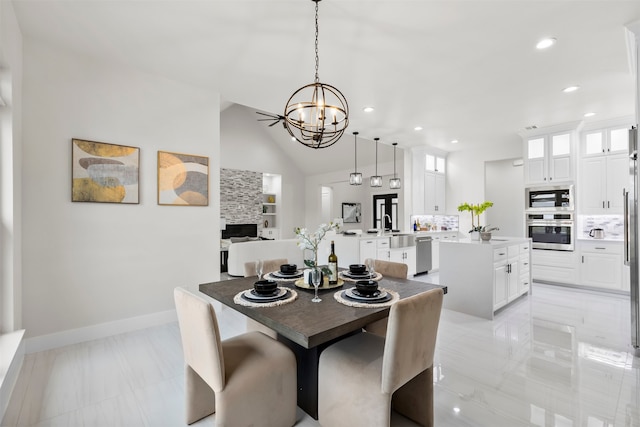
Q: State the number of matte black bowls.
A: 4